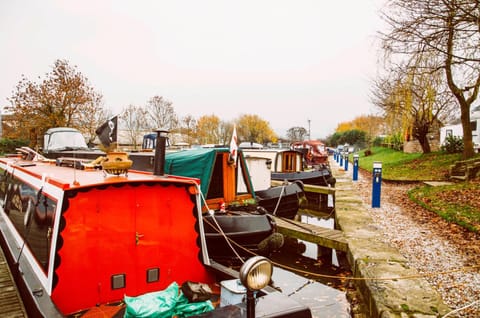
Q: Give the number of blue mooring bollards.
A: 6